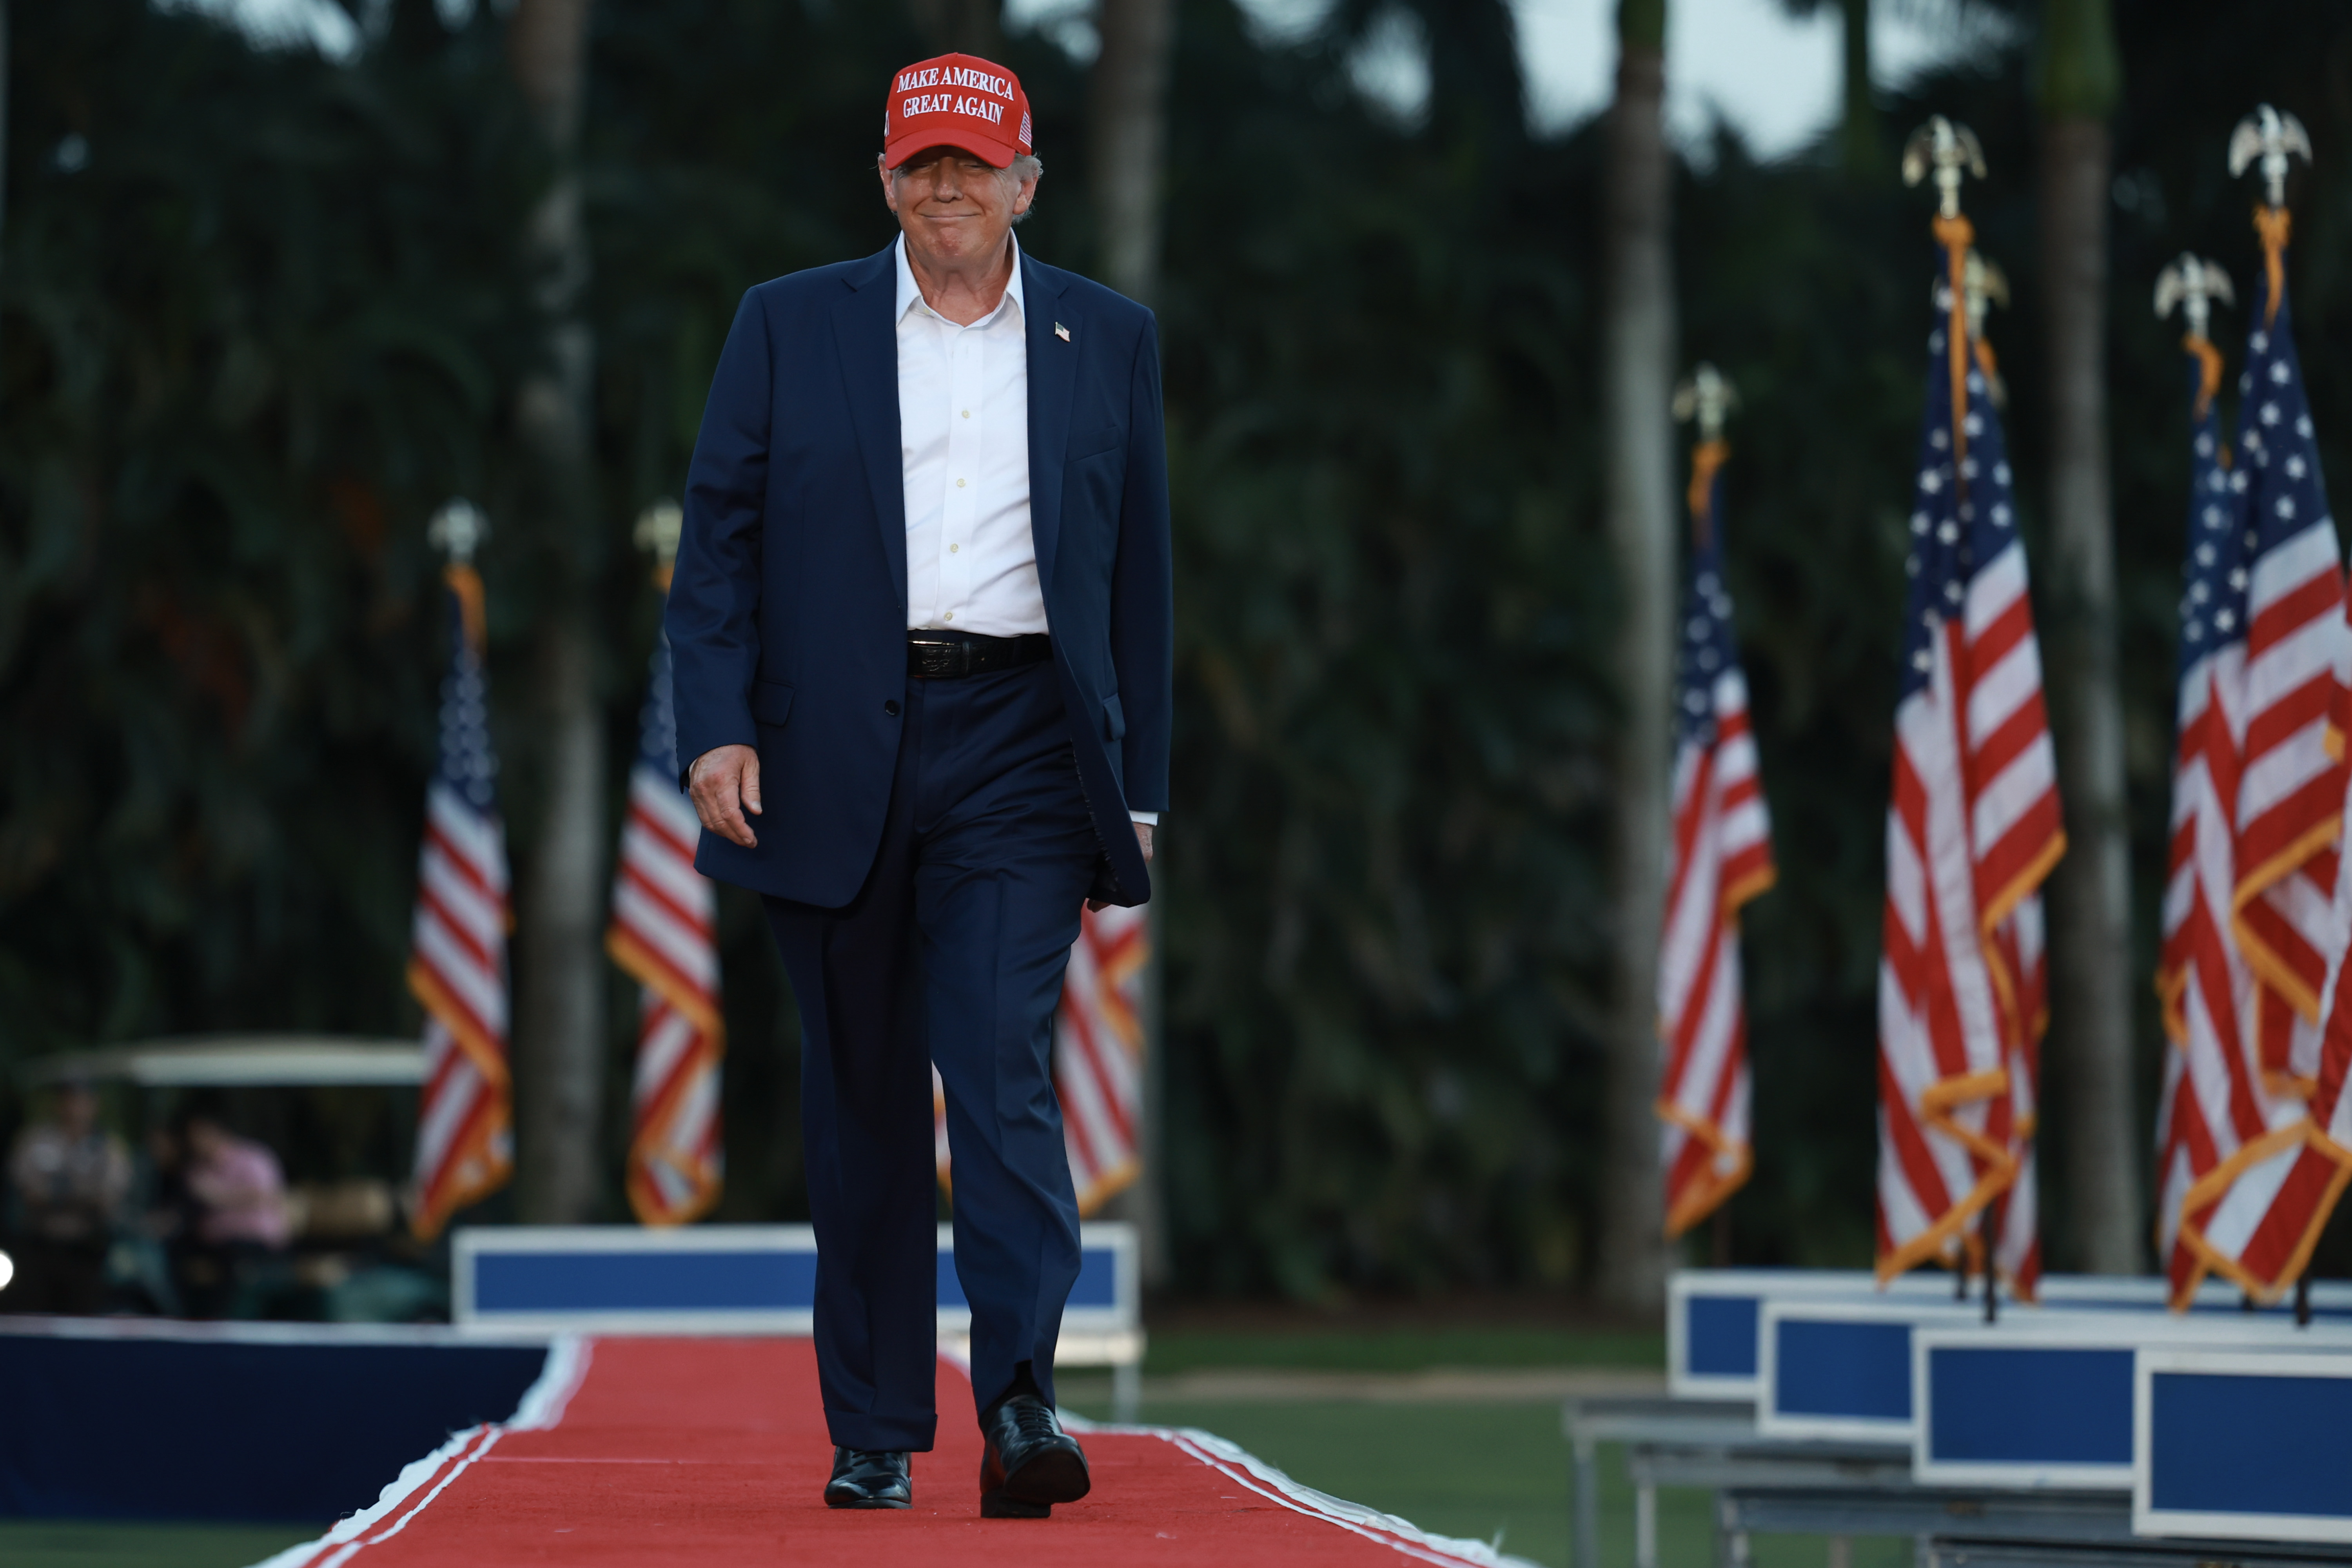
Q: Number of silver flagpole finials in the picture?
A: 7